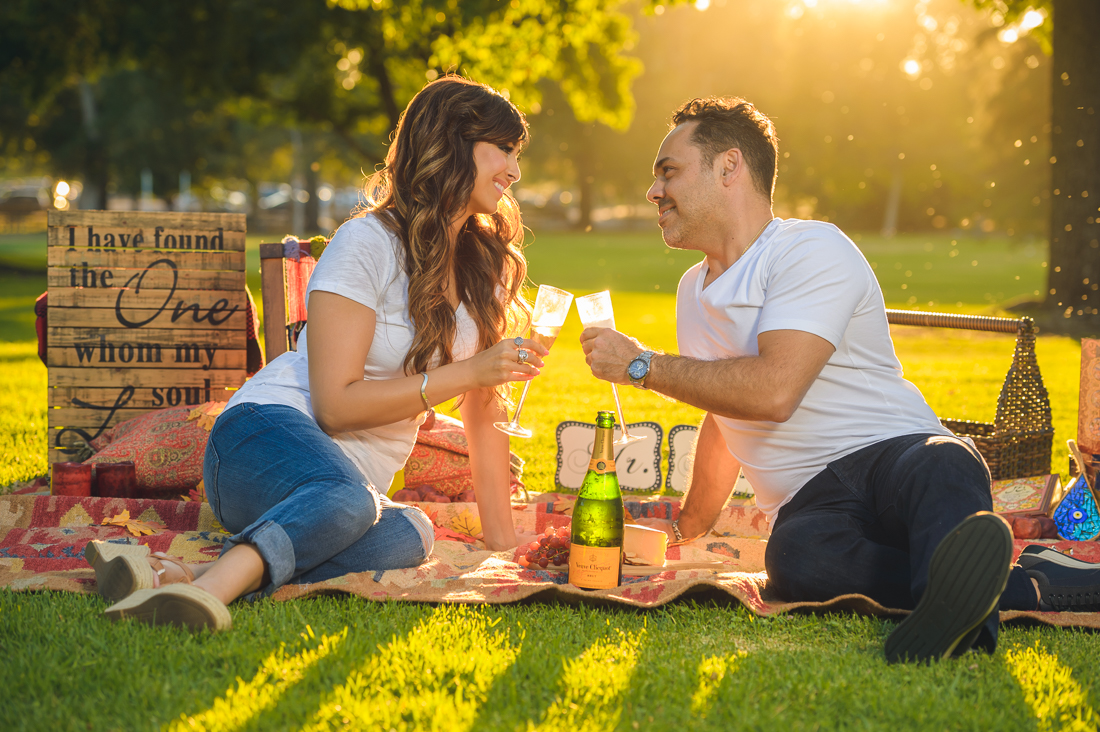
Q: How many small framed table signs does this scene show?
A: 2